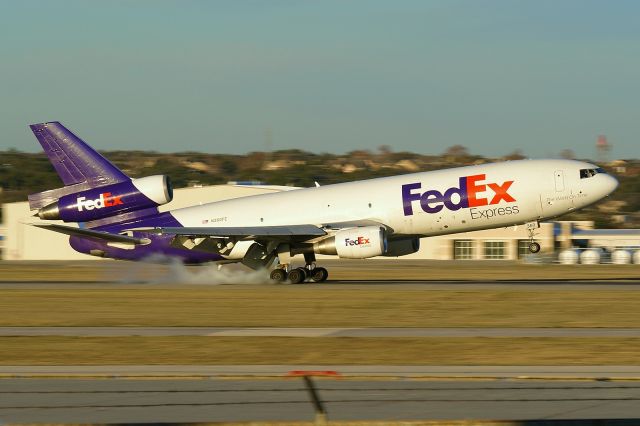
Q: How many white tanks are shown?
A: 4